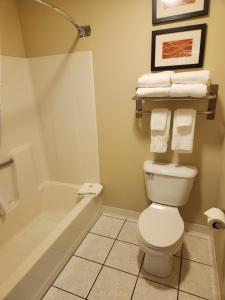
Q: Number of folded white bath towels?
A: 4